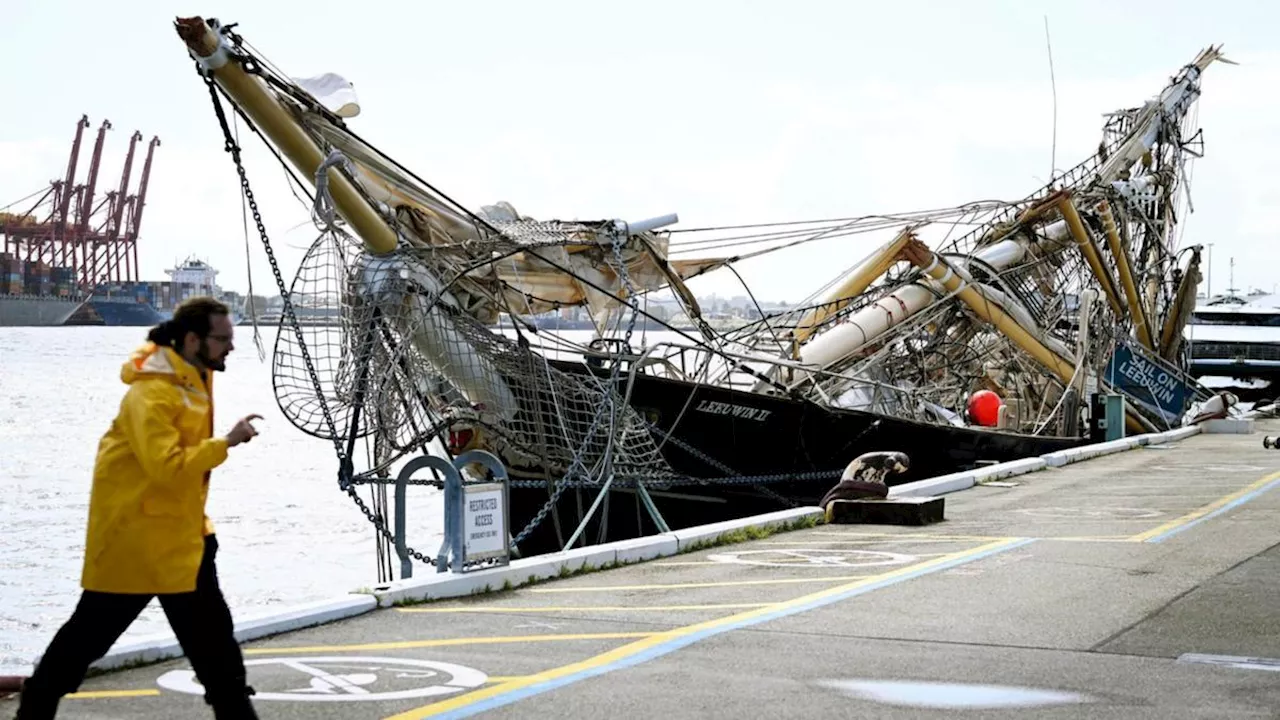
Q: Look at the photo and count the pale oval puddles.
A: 1